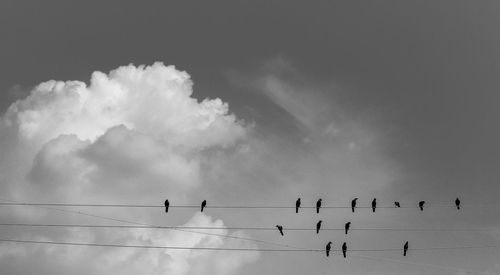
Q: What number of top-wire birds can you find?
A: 9